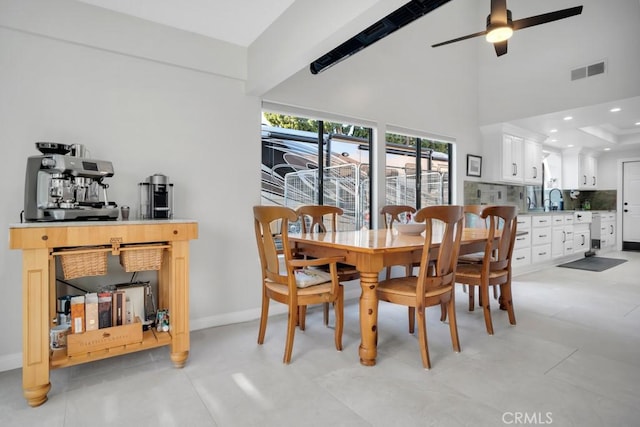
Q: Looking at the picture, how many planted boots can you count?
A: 0